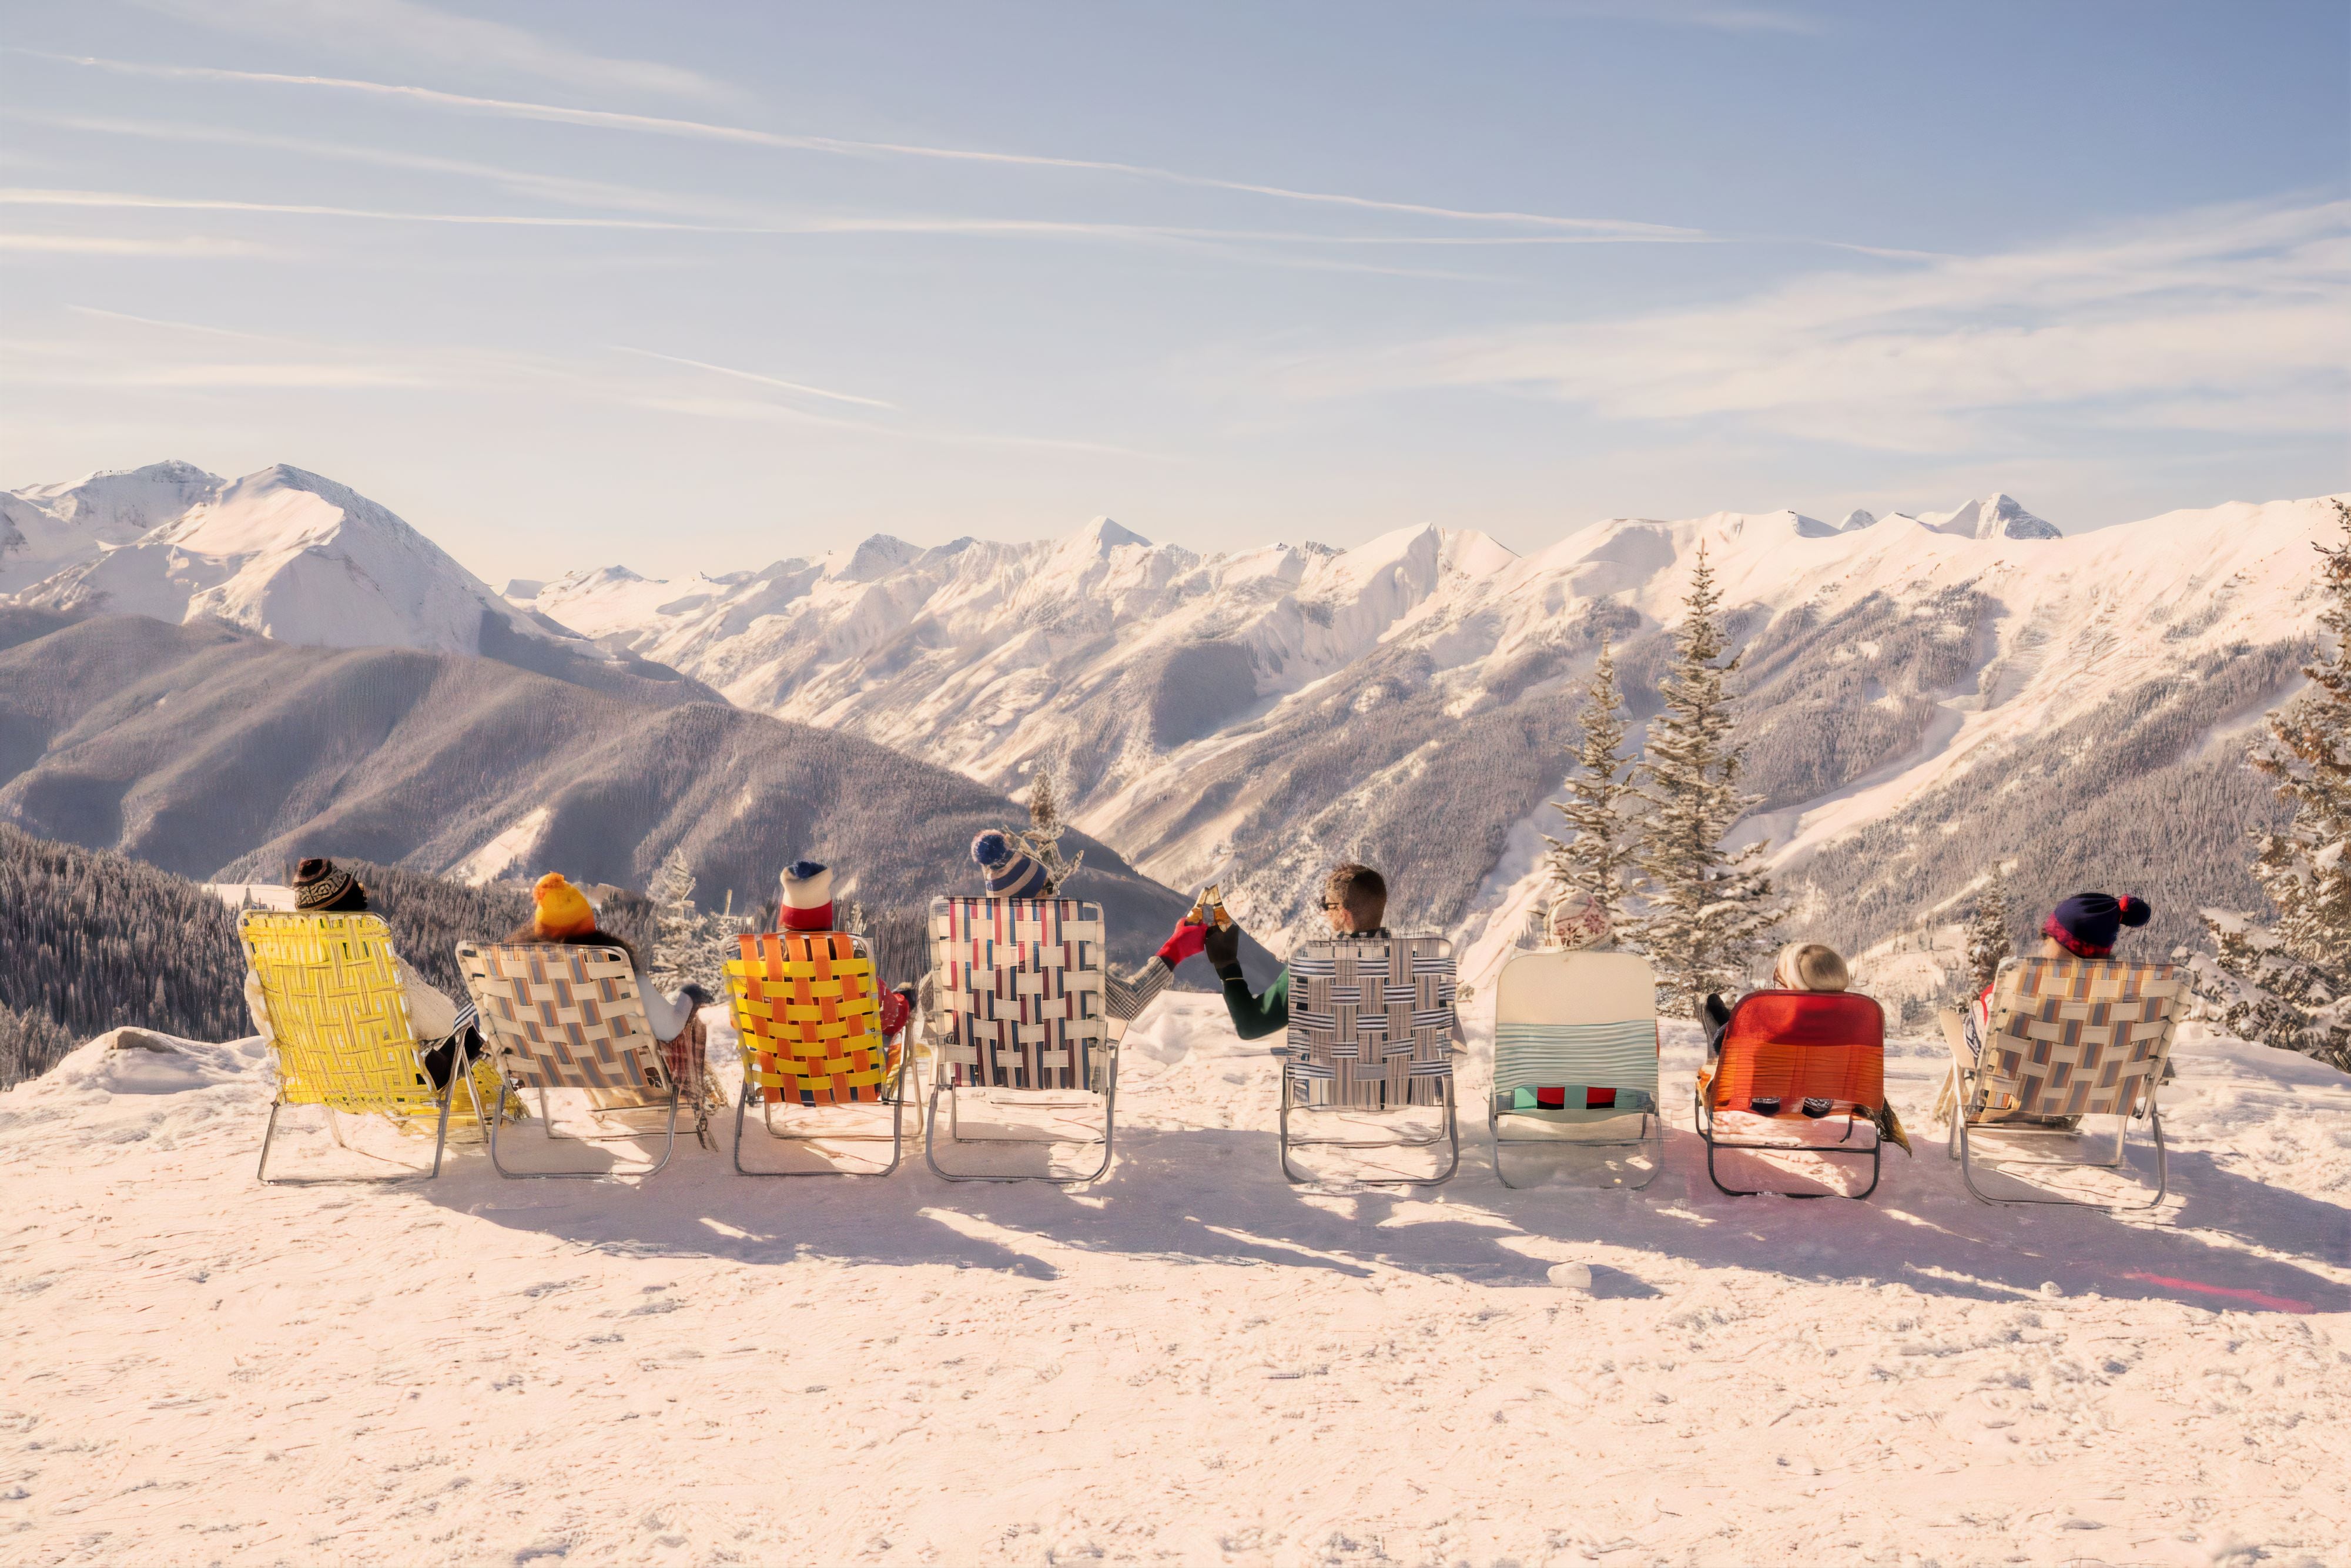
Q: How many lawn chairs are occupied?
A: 8